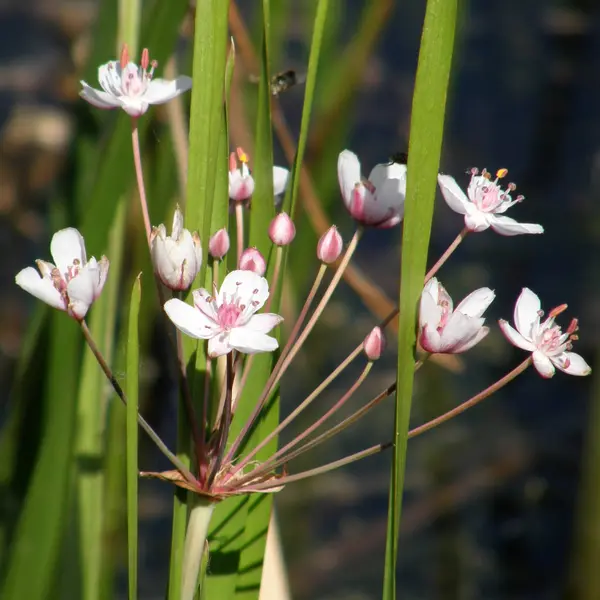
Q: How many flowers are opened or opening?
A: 9